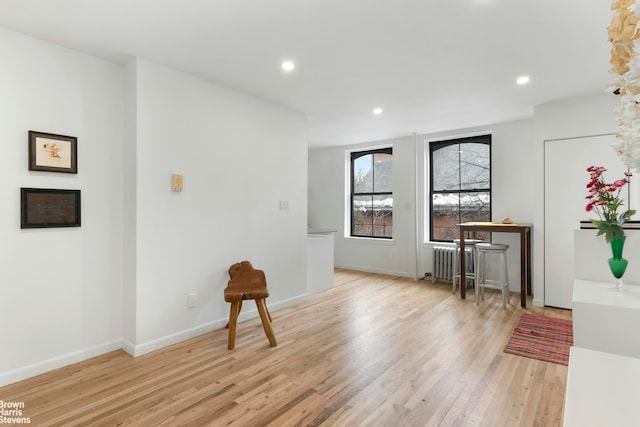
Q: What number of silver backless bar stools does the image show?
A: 2